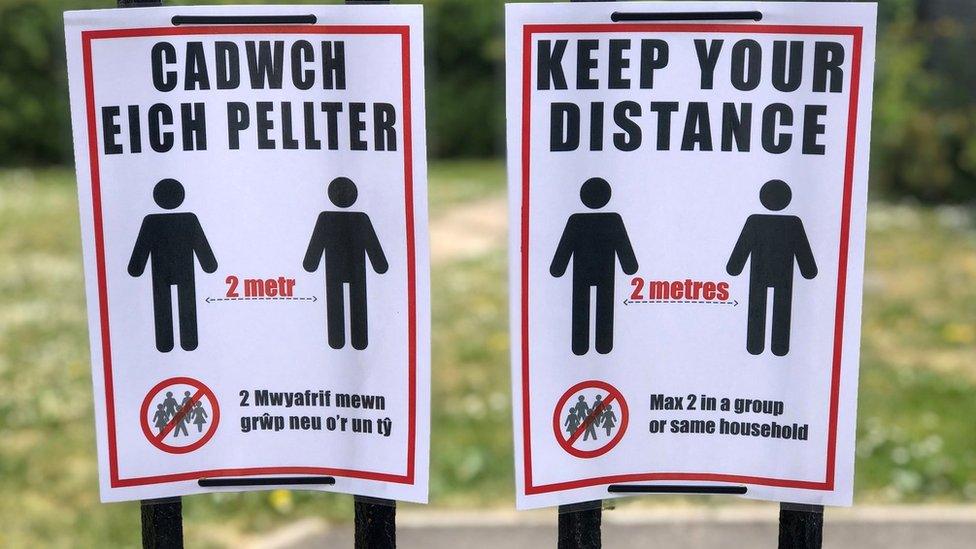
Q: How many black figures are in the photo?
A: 4